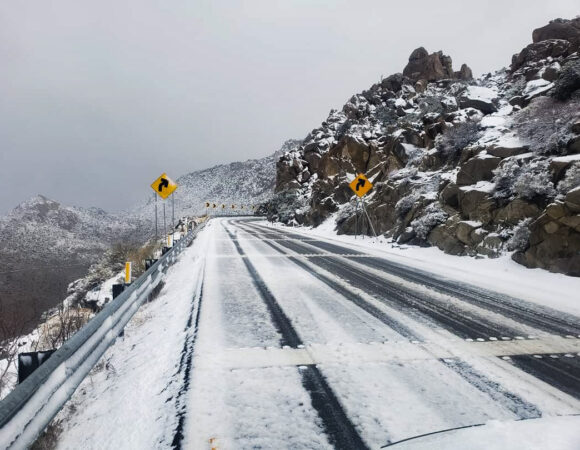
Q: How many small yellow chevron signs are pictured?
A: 6